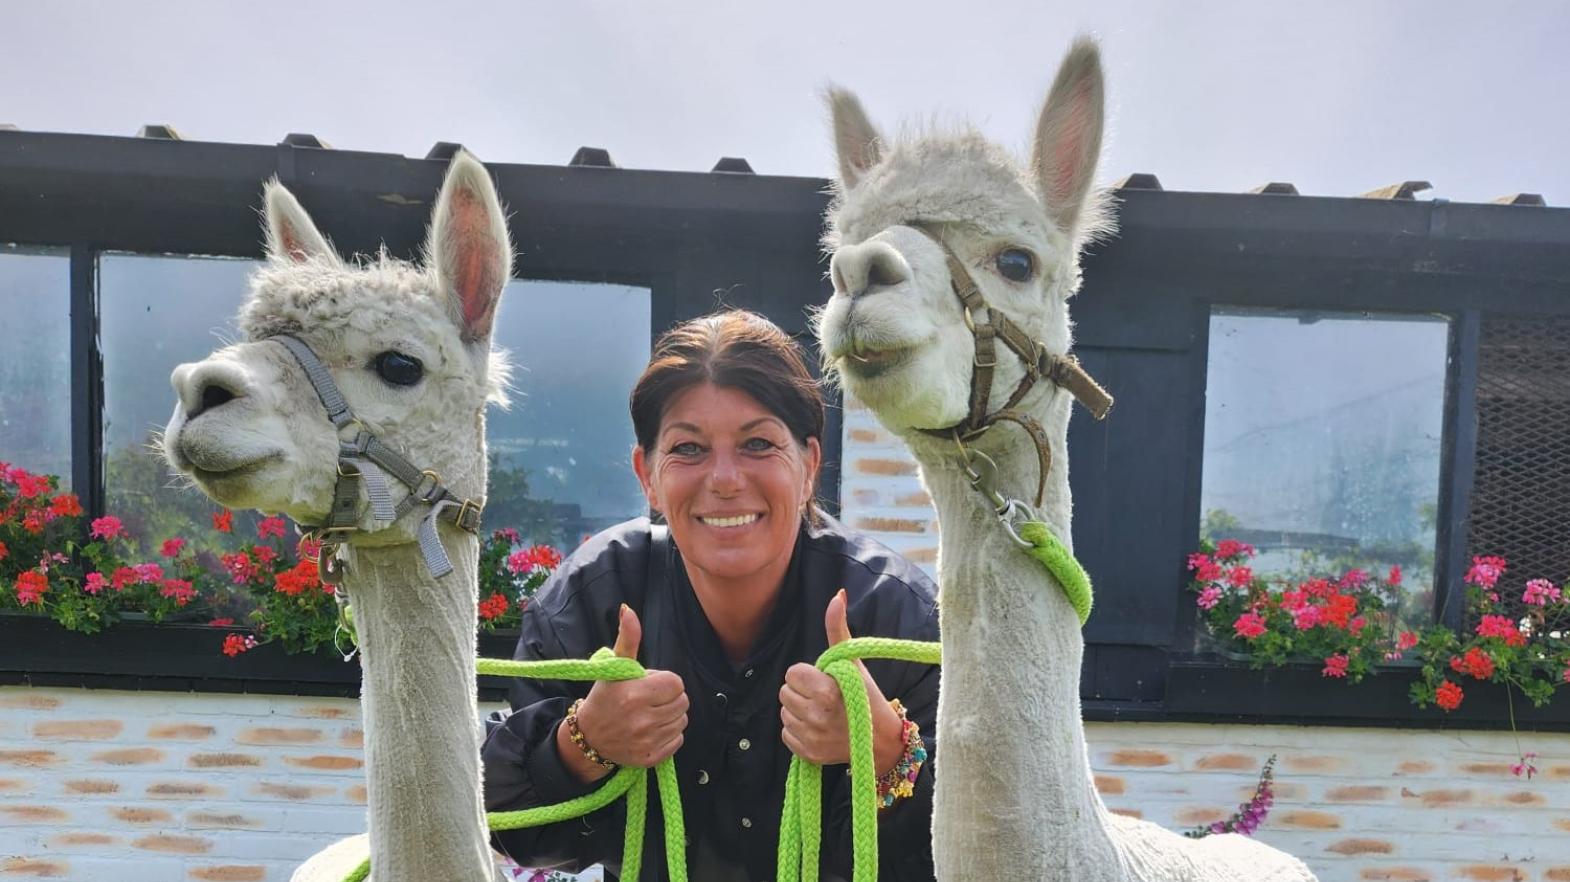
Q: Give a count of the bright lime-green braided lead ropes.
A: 2